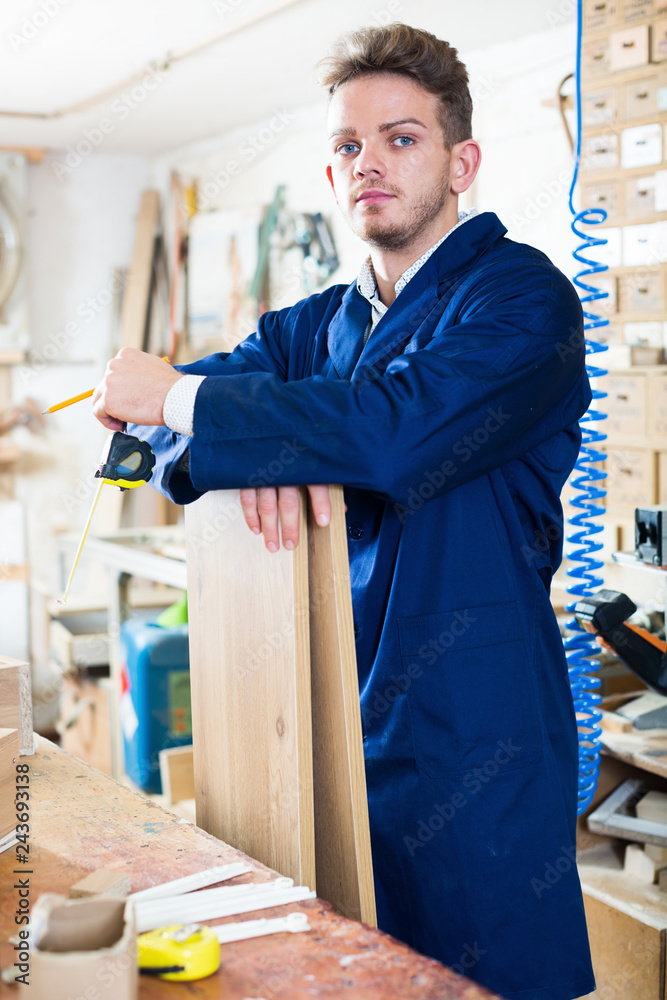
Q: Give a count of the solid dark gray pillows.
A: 0